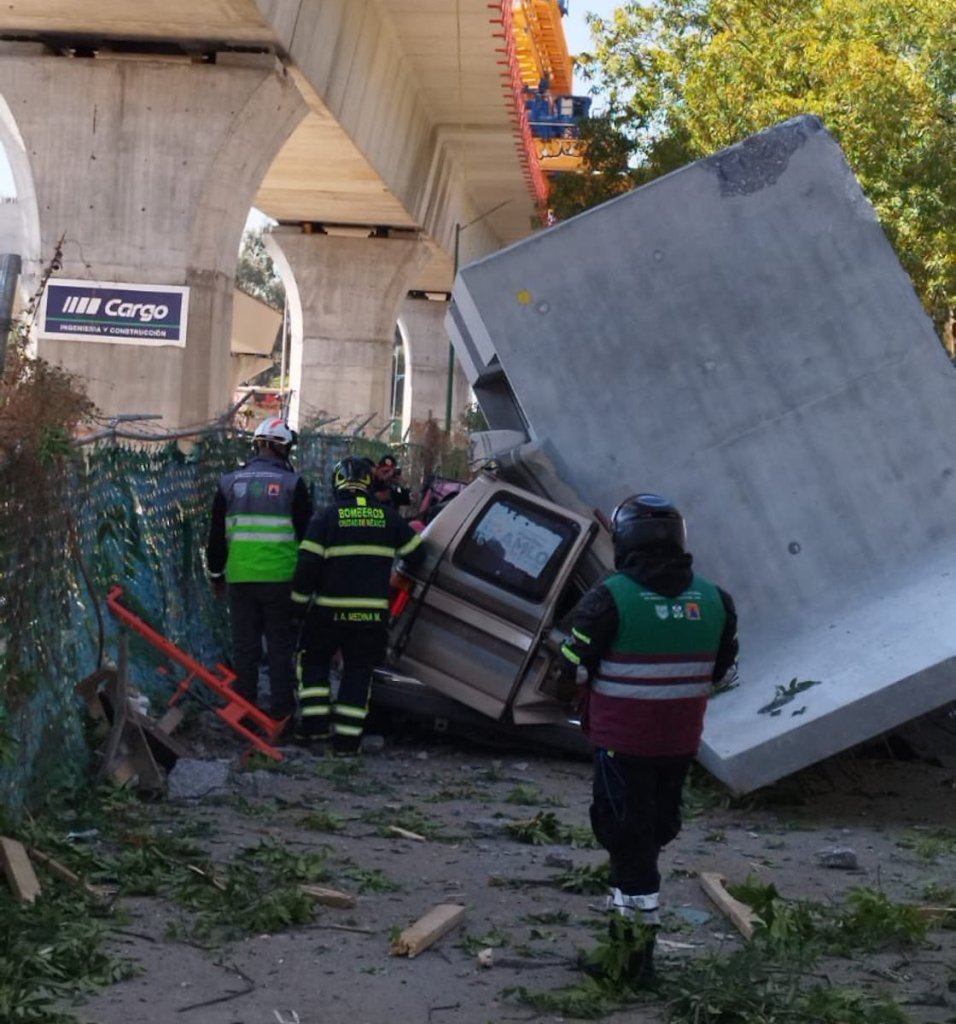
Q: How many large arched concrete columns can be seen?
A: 3